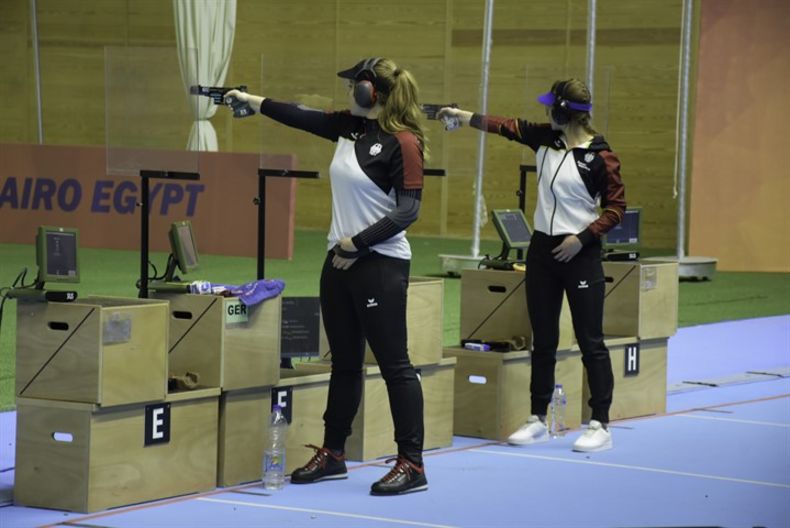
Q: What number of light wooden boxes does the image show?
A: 10